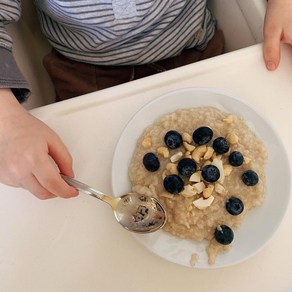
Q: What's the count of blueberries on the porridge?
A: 11